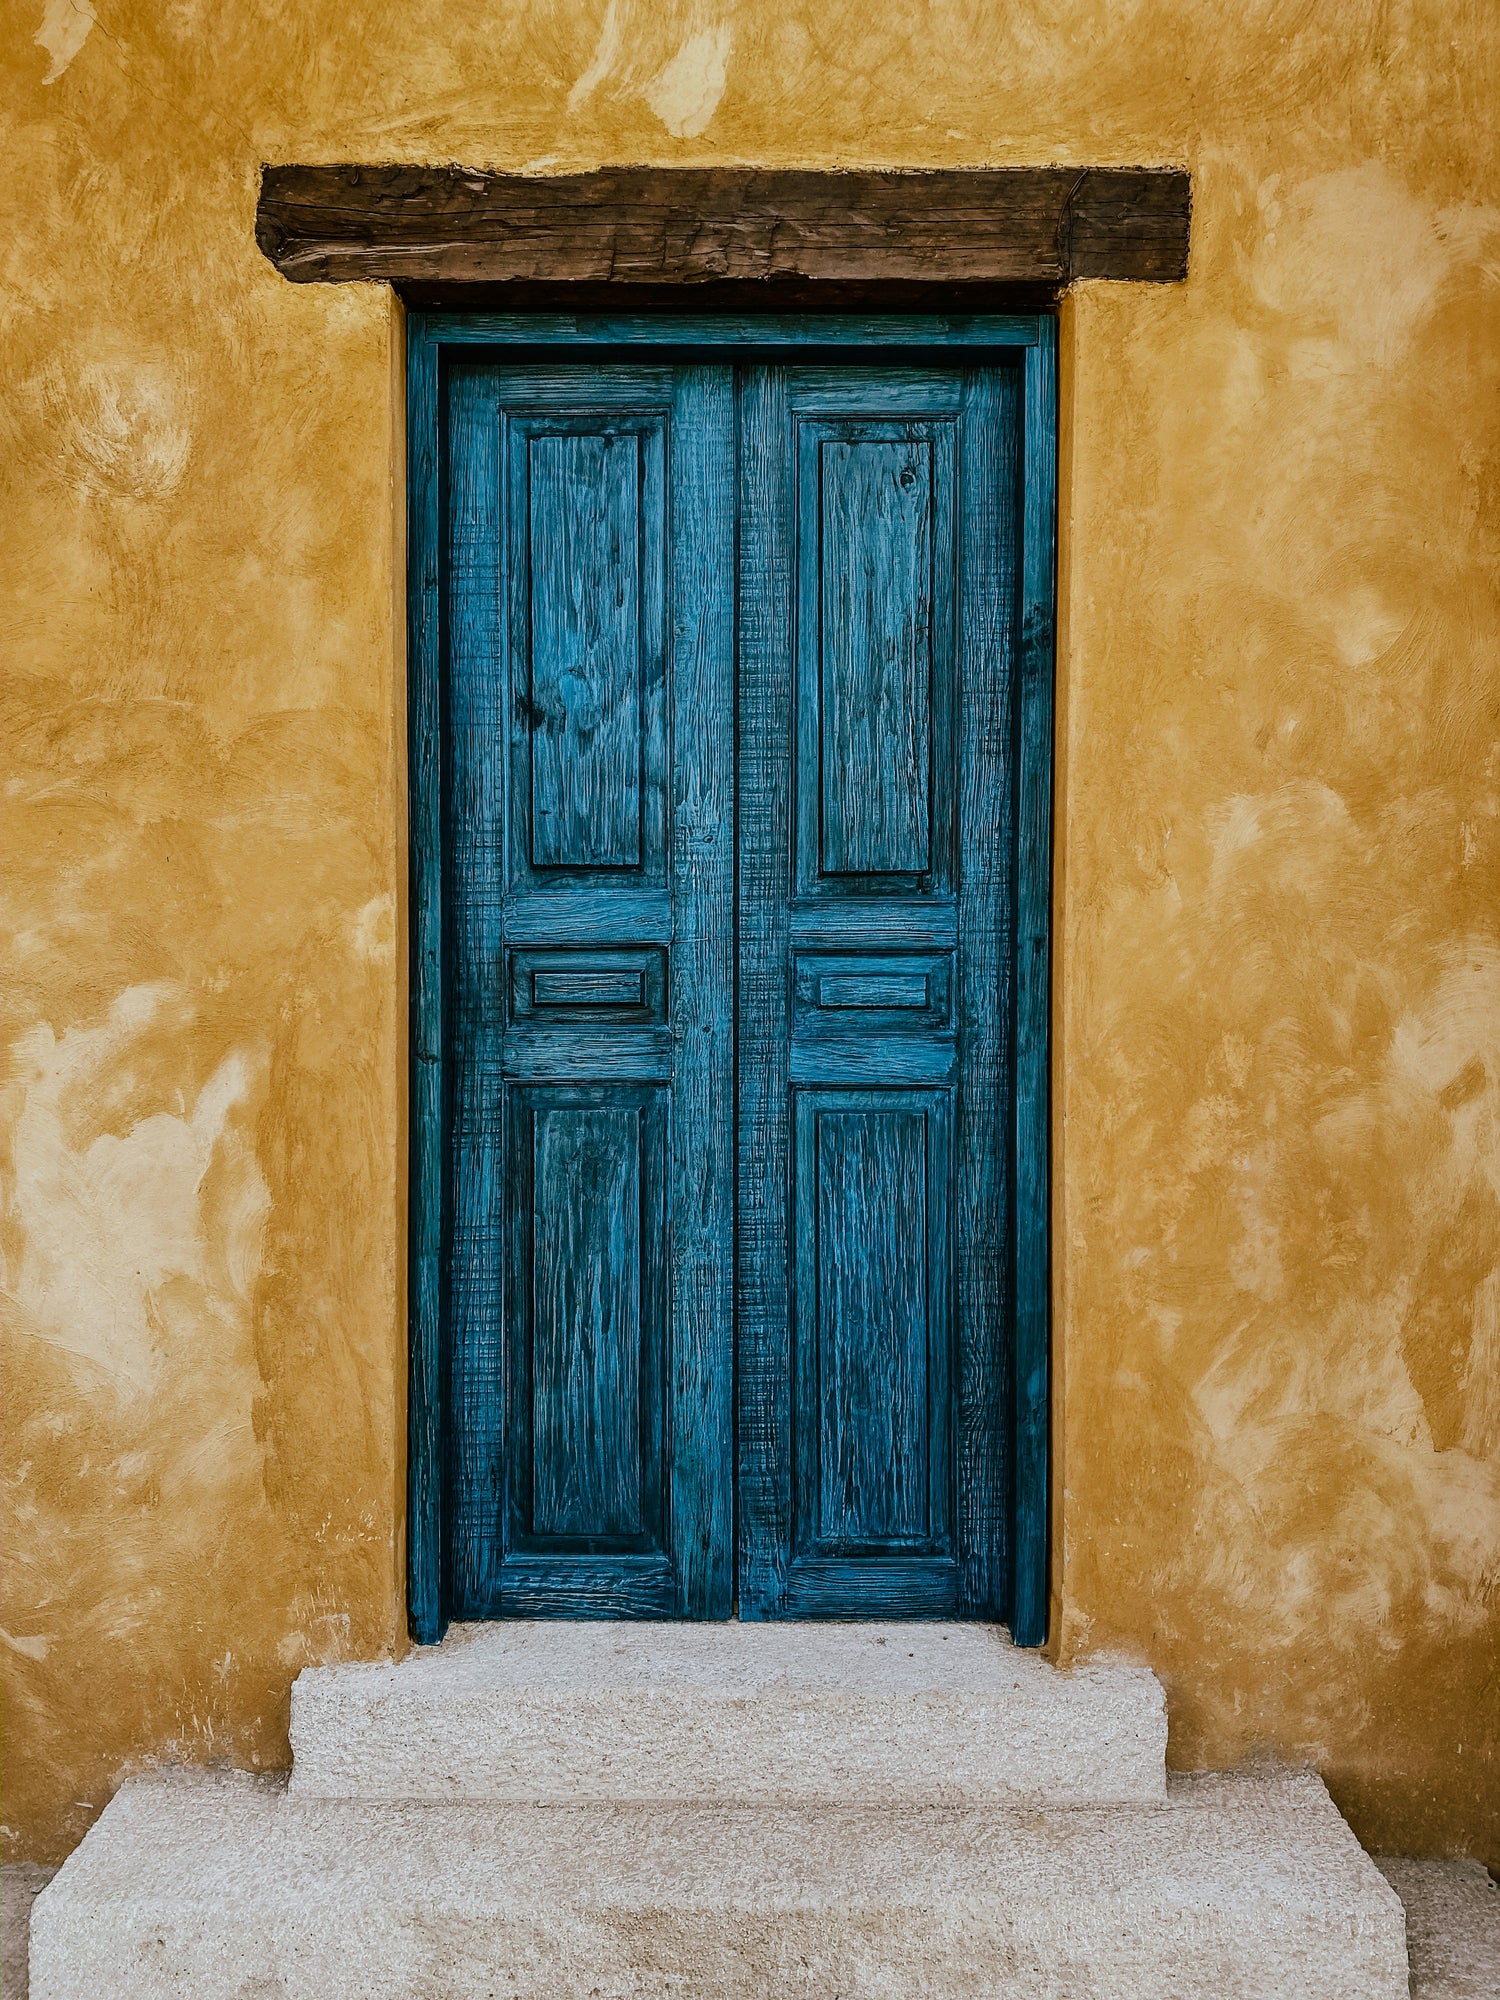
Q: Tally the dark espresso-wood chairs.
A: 0